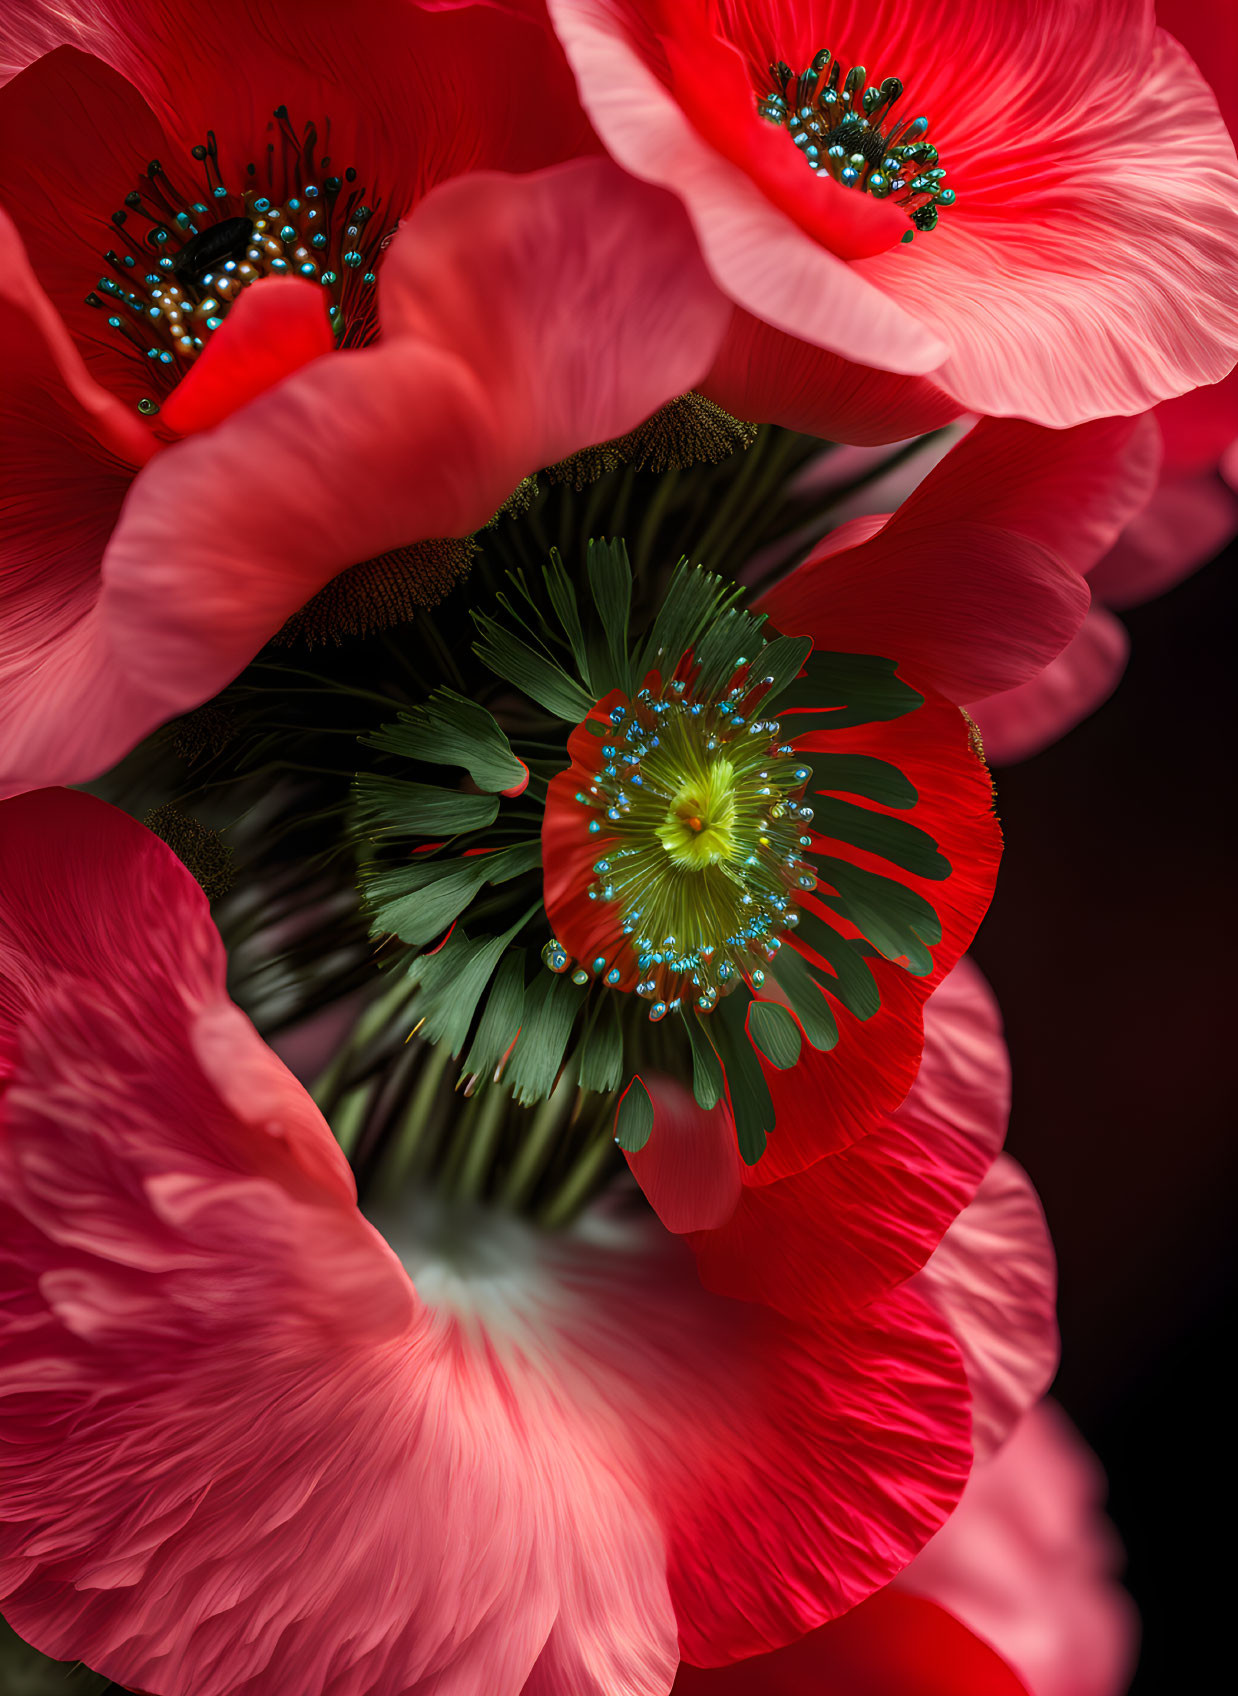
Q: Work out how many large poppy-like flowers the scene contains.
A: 4